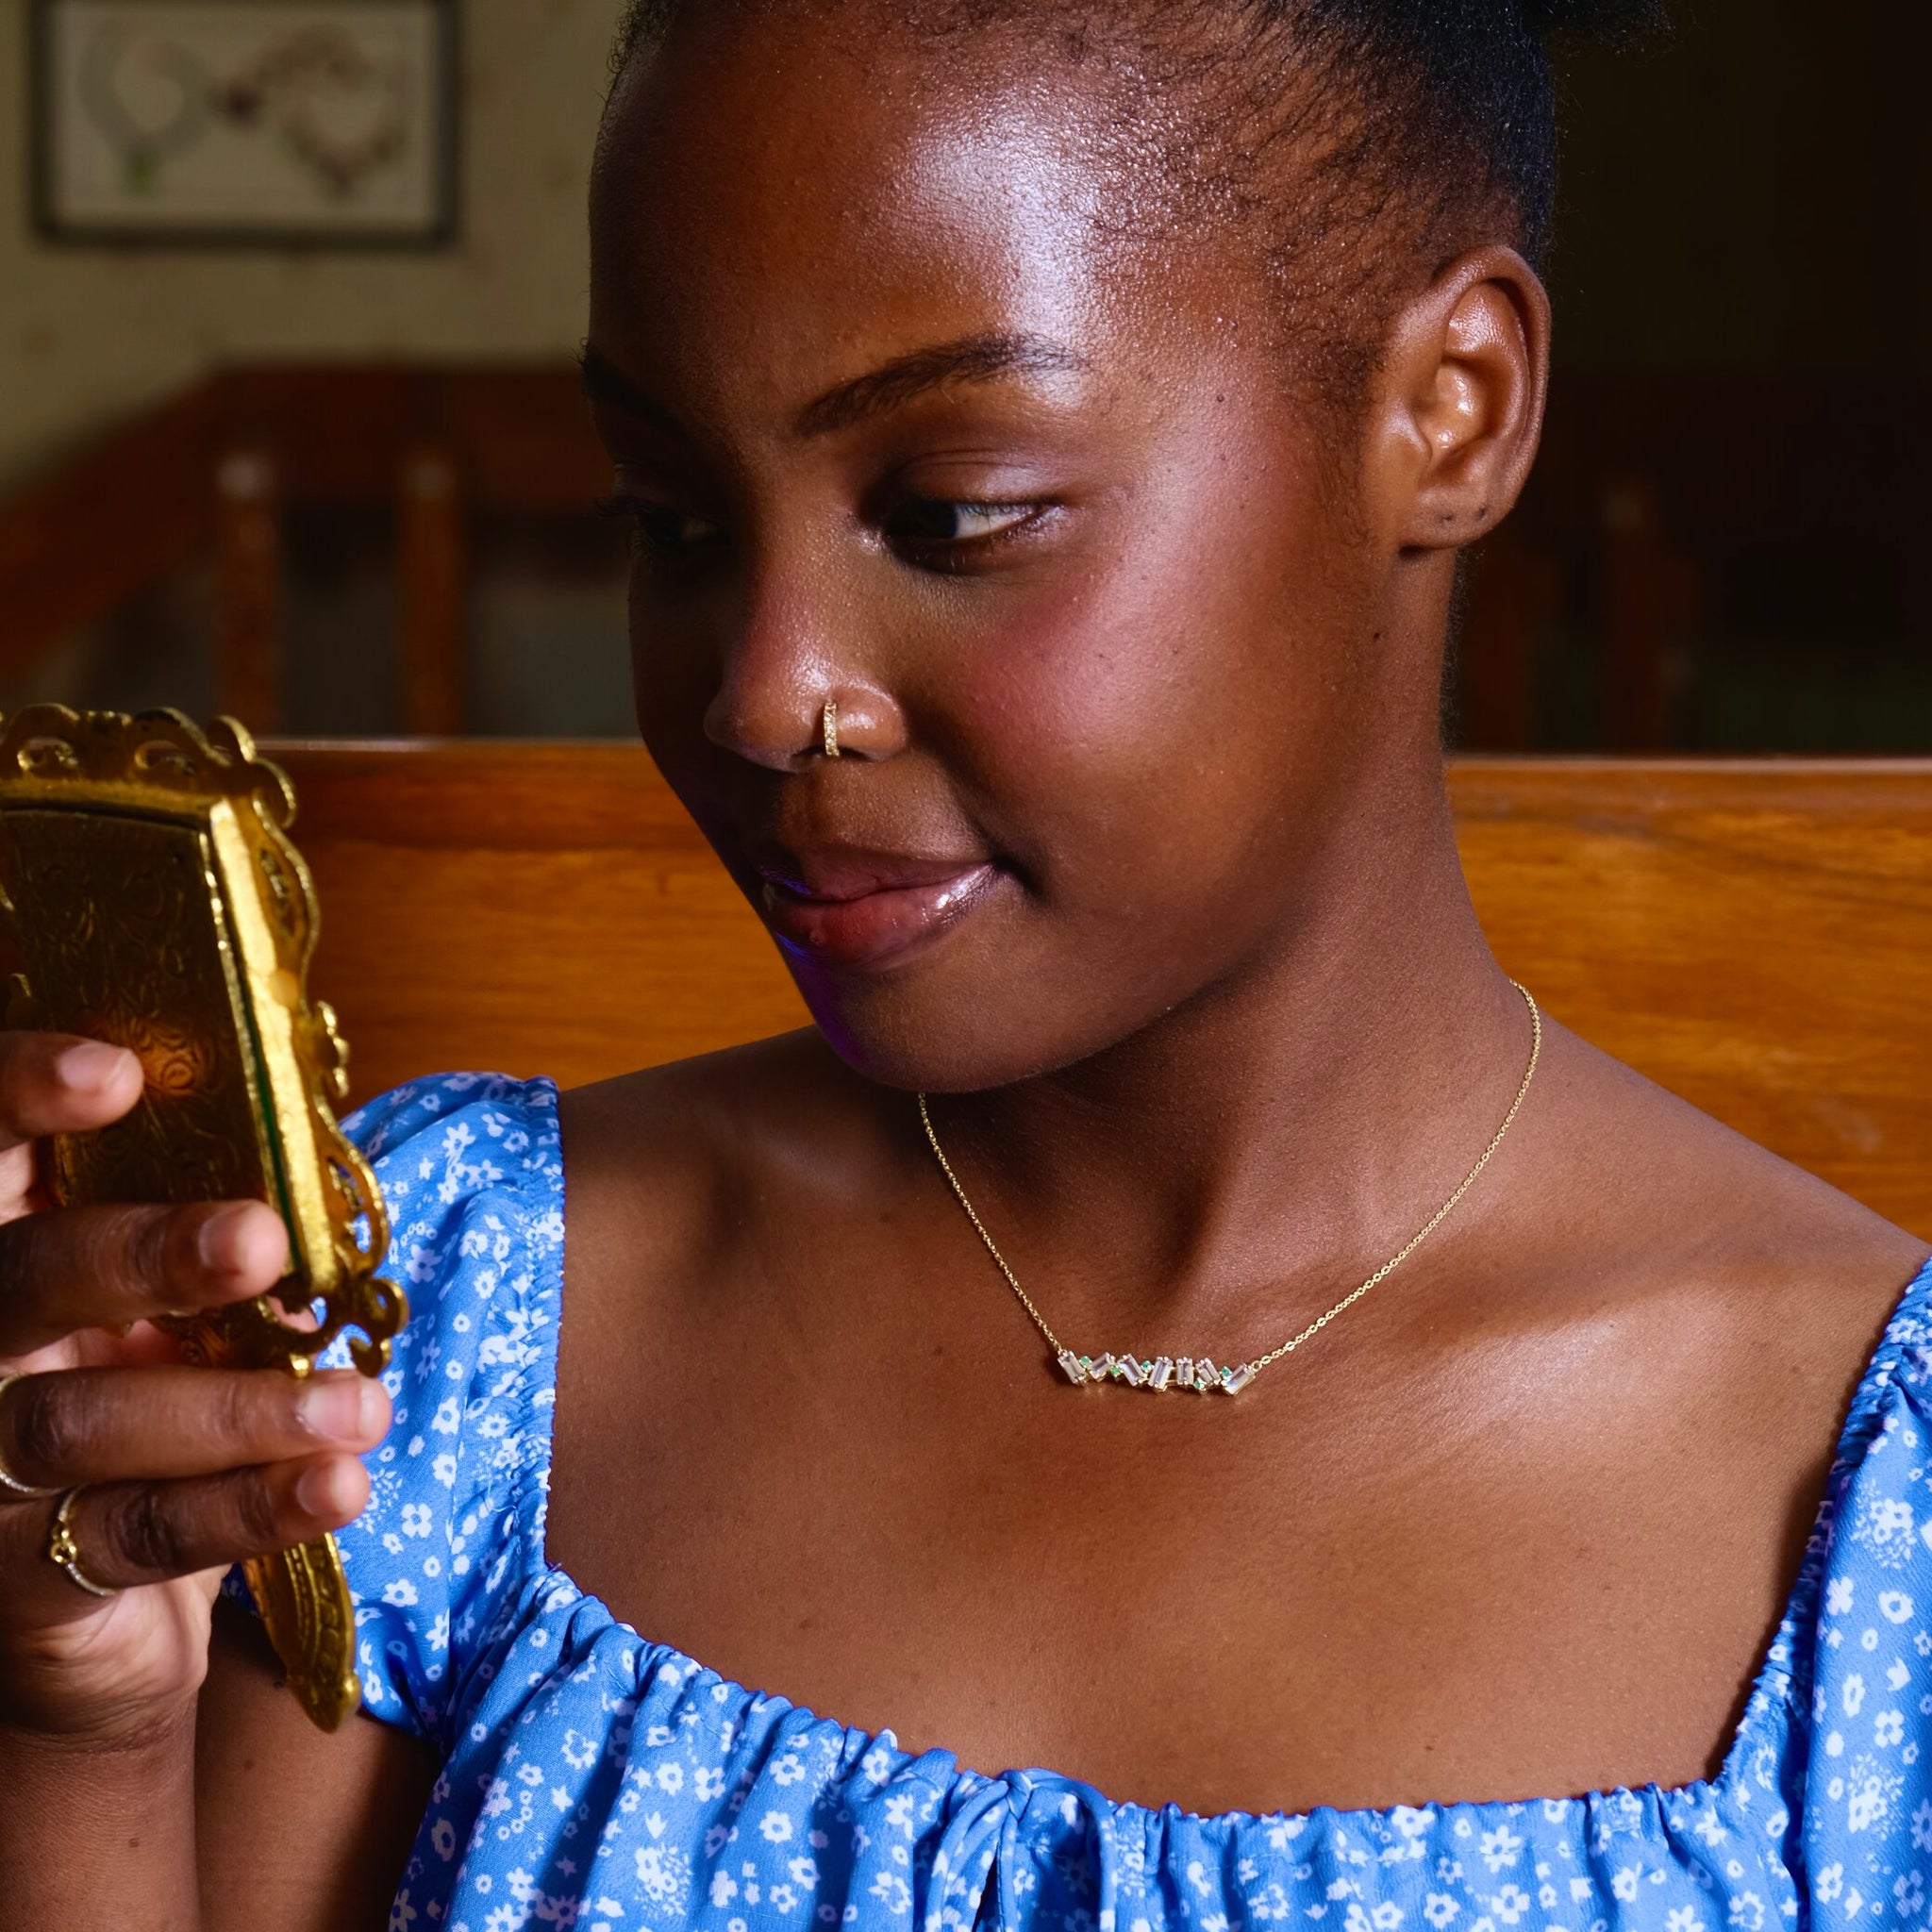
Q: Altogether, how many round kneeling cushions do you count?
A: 0